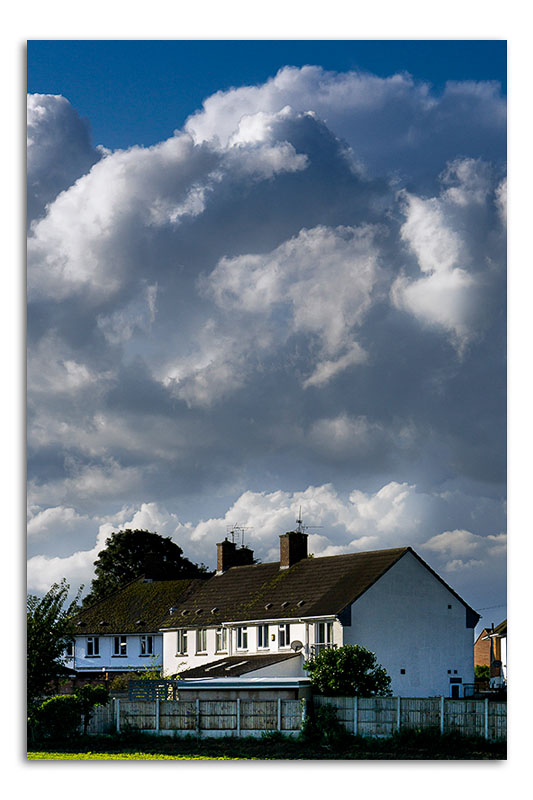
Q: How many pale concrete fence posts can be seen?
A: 10